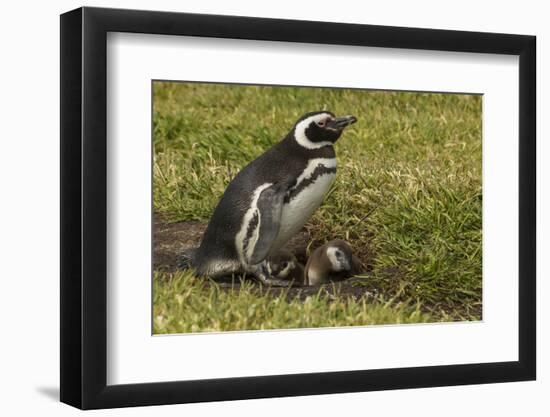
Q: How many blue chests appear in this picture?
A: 0